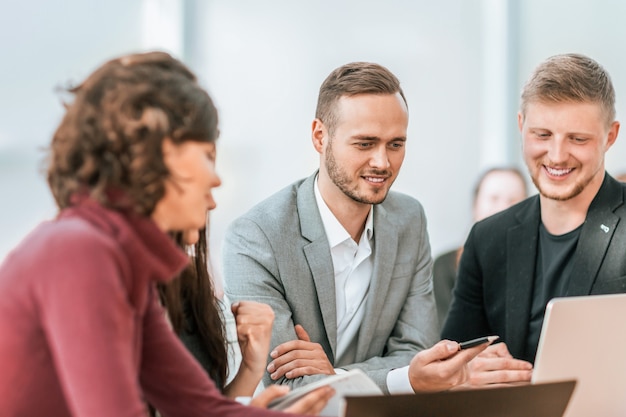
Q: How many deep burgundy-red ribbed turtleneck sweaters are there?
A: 1